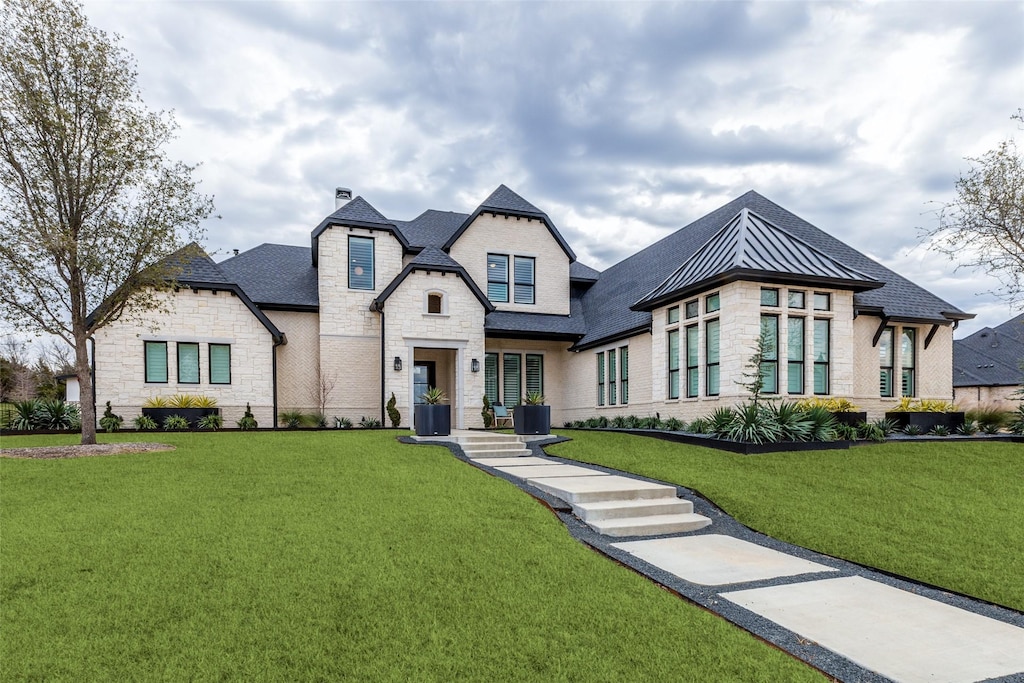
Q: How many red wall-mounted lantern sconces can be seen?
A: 0